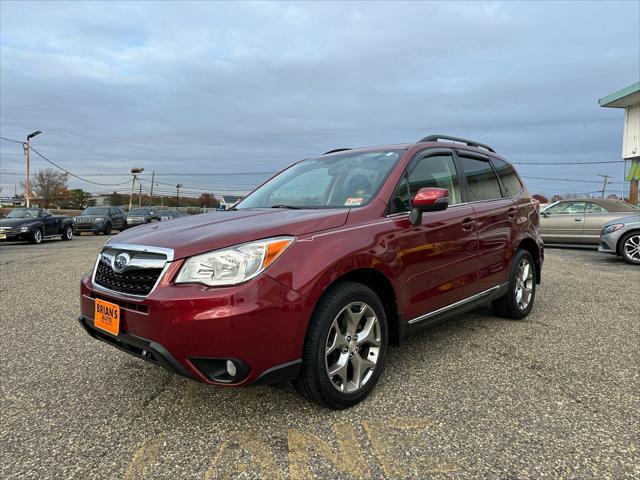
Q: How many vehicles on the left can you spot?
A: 4